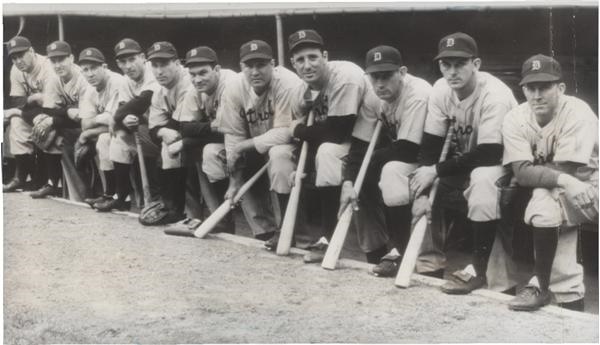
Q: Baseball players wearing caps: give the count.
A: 11